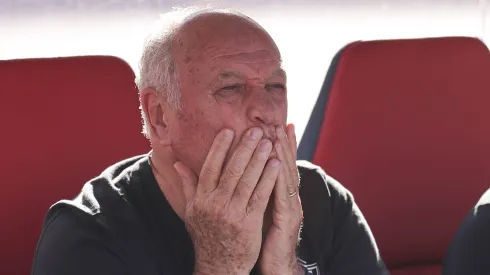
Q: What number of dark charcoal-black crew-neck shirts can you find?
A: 1